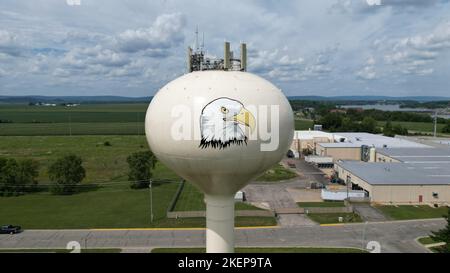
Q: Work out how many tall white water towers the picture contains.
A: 1